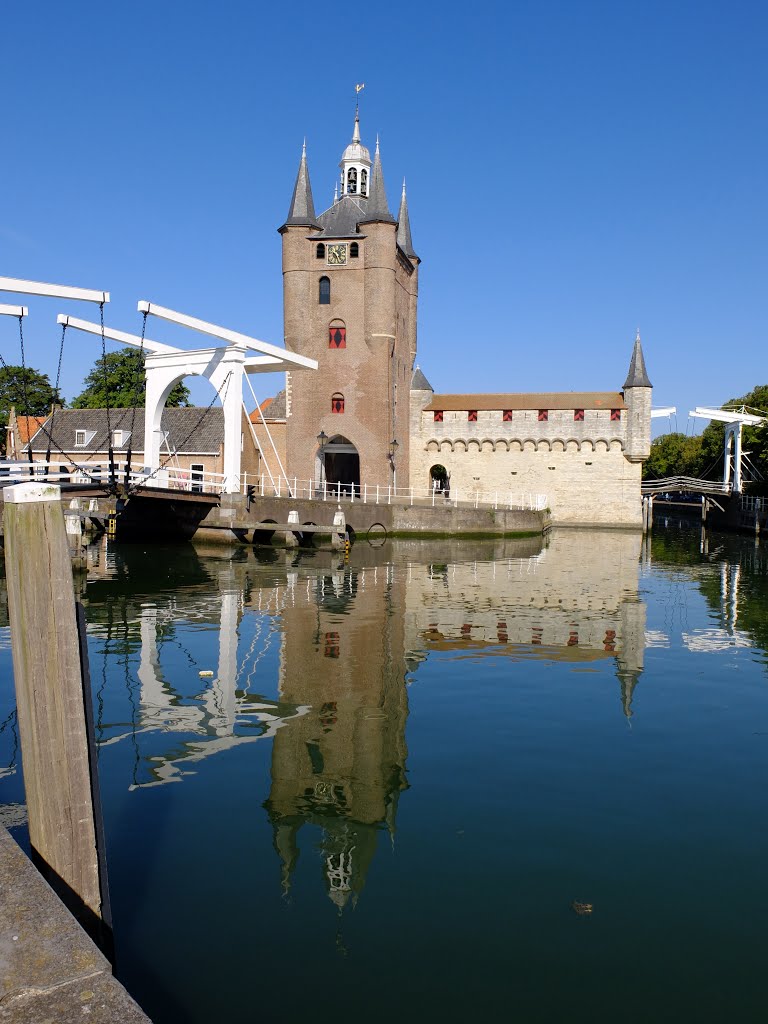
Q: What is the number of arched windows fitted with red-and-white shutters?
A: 2